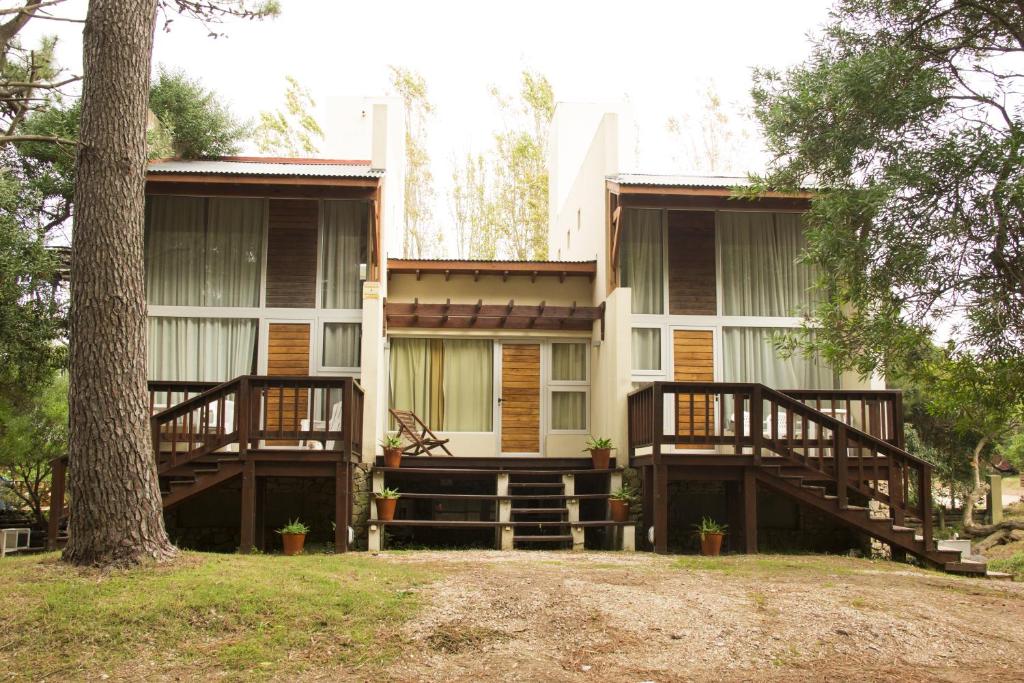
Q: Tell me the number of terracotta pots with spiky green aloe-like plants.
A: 6